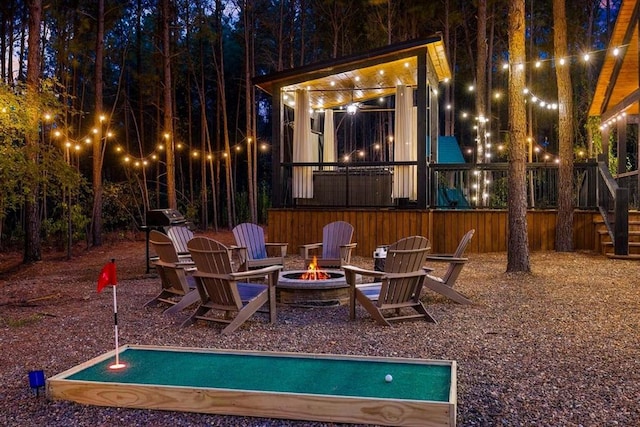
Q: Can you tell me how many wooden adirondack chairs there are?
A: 7